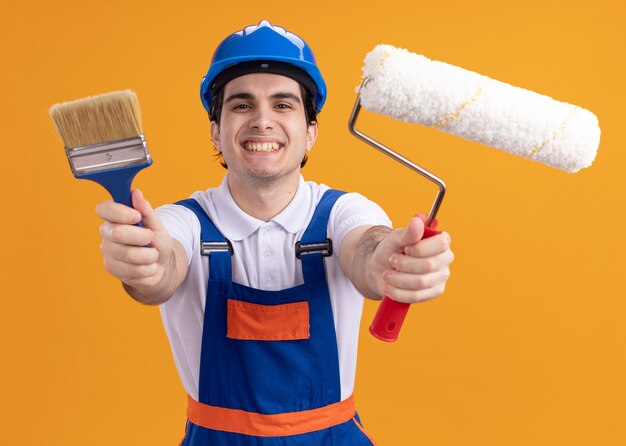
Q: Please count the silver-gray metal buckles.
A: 2